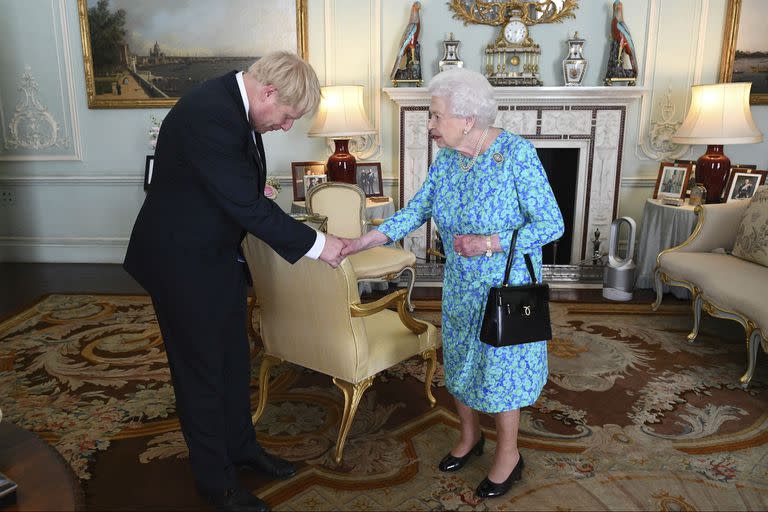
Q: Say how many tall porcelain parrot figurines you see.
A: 2